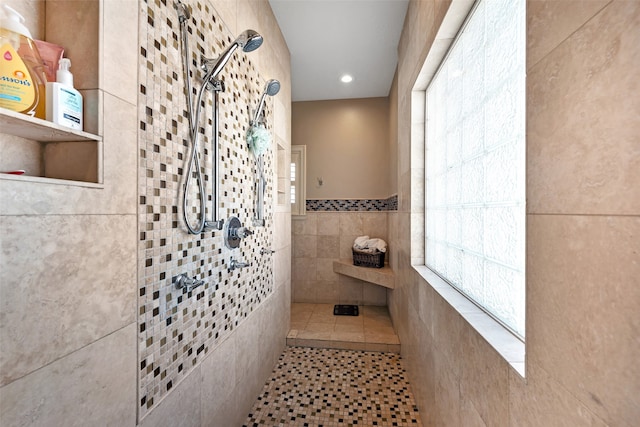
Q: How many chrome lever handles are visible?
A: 4